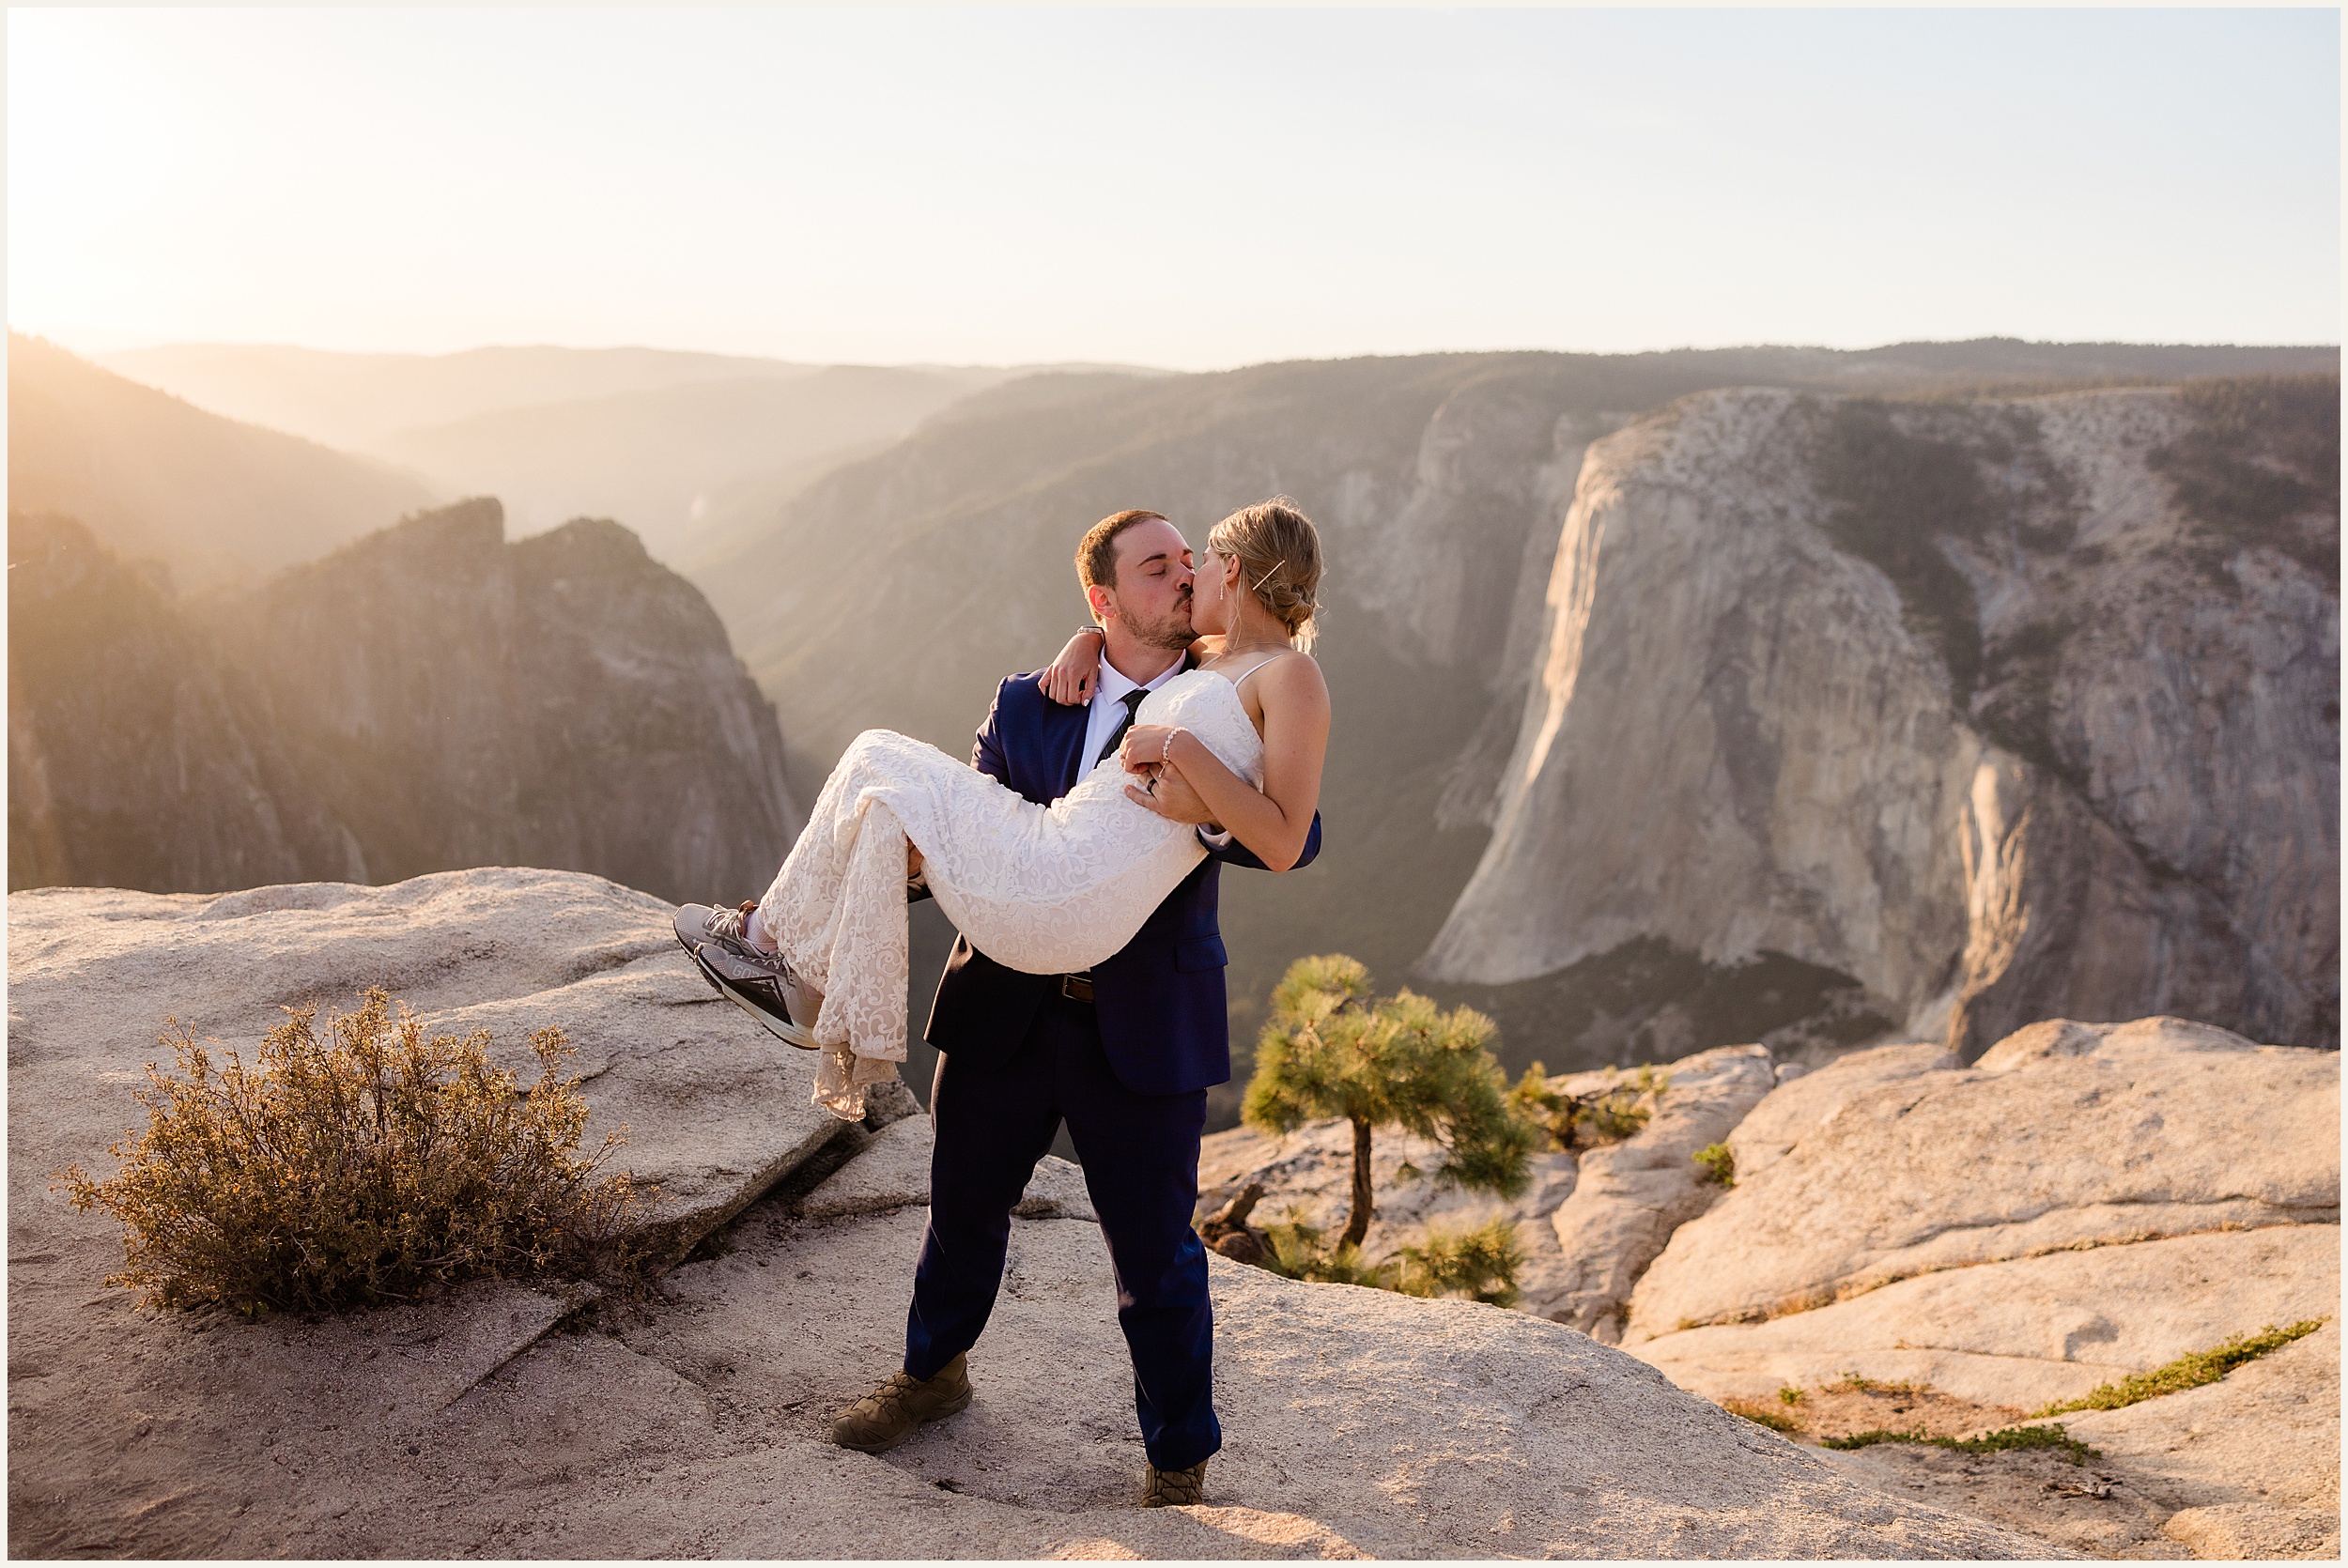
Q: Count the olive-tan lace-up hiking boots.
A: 2